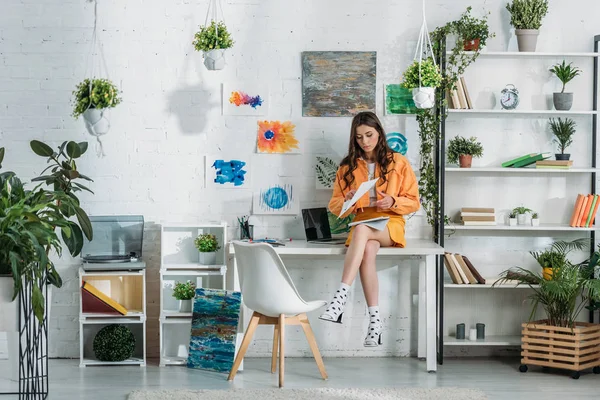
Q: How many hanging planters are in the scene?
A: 3